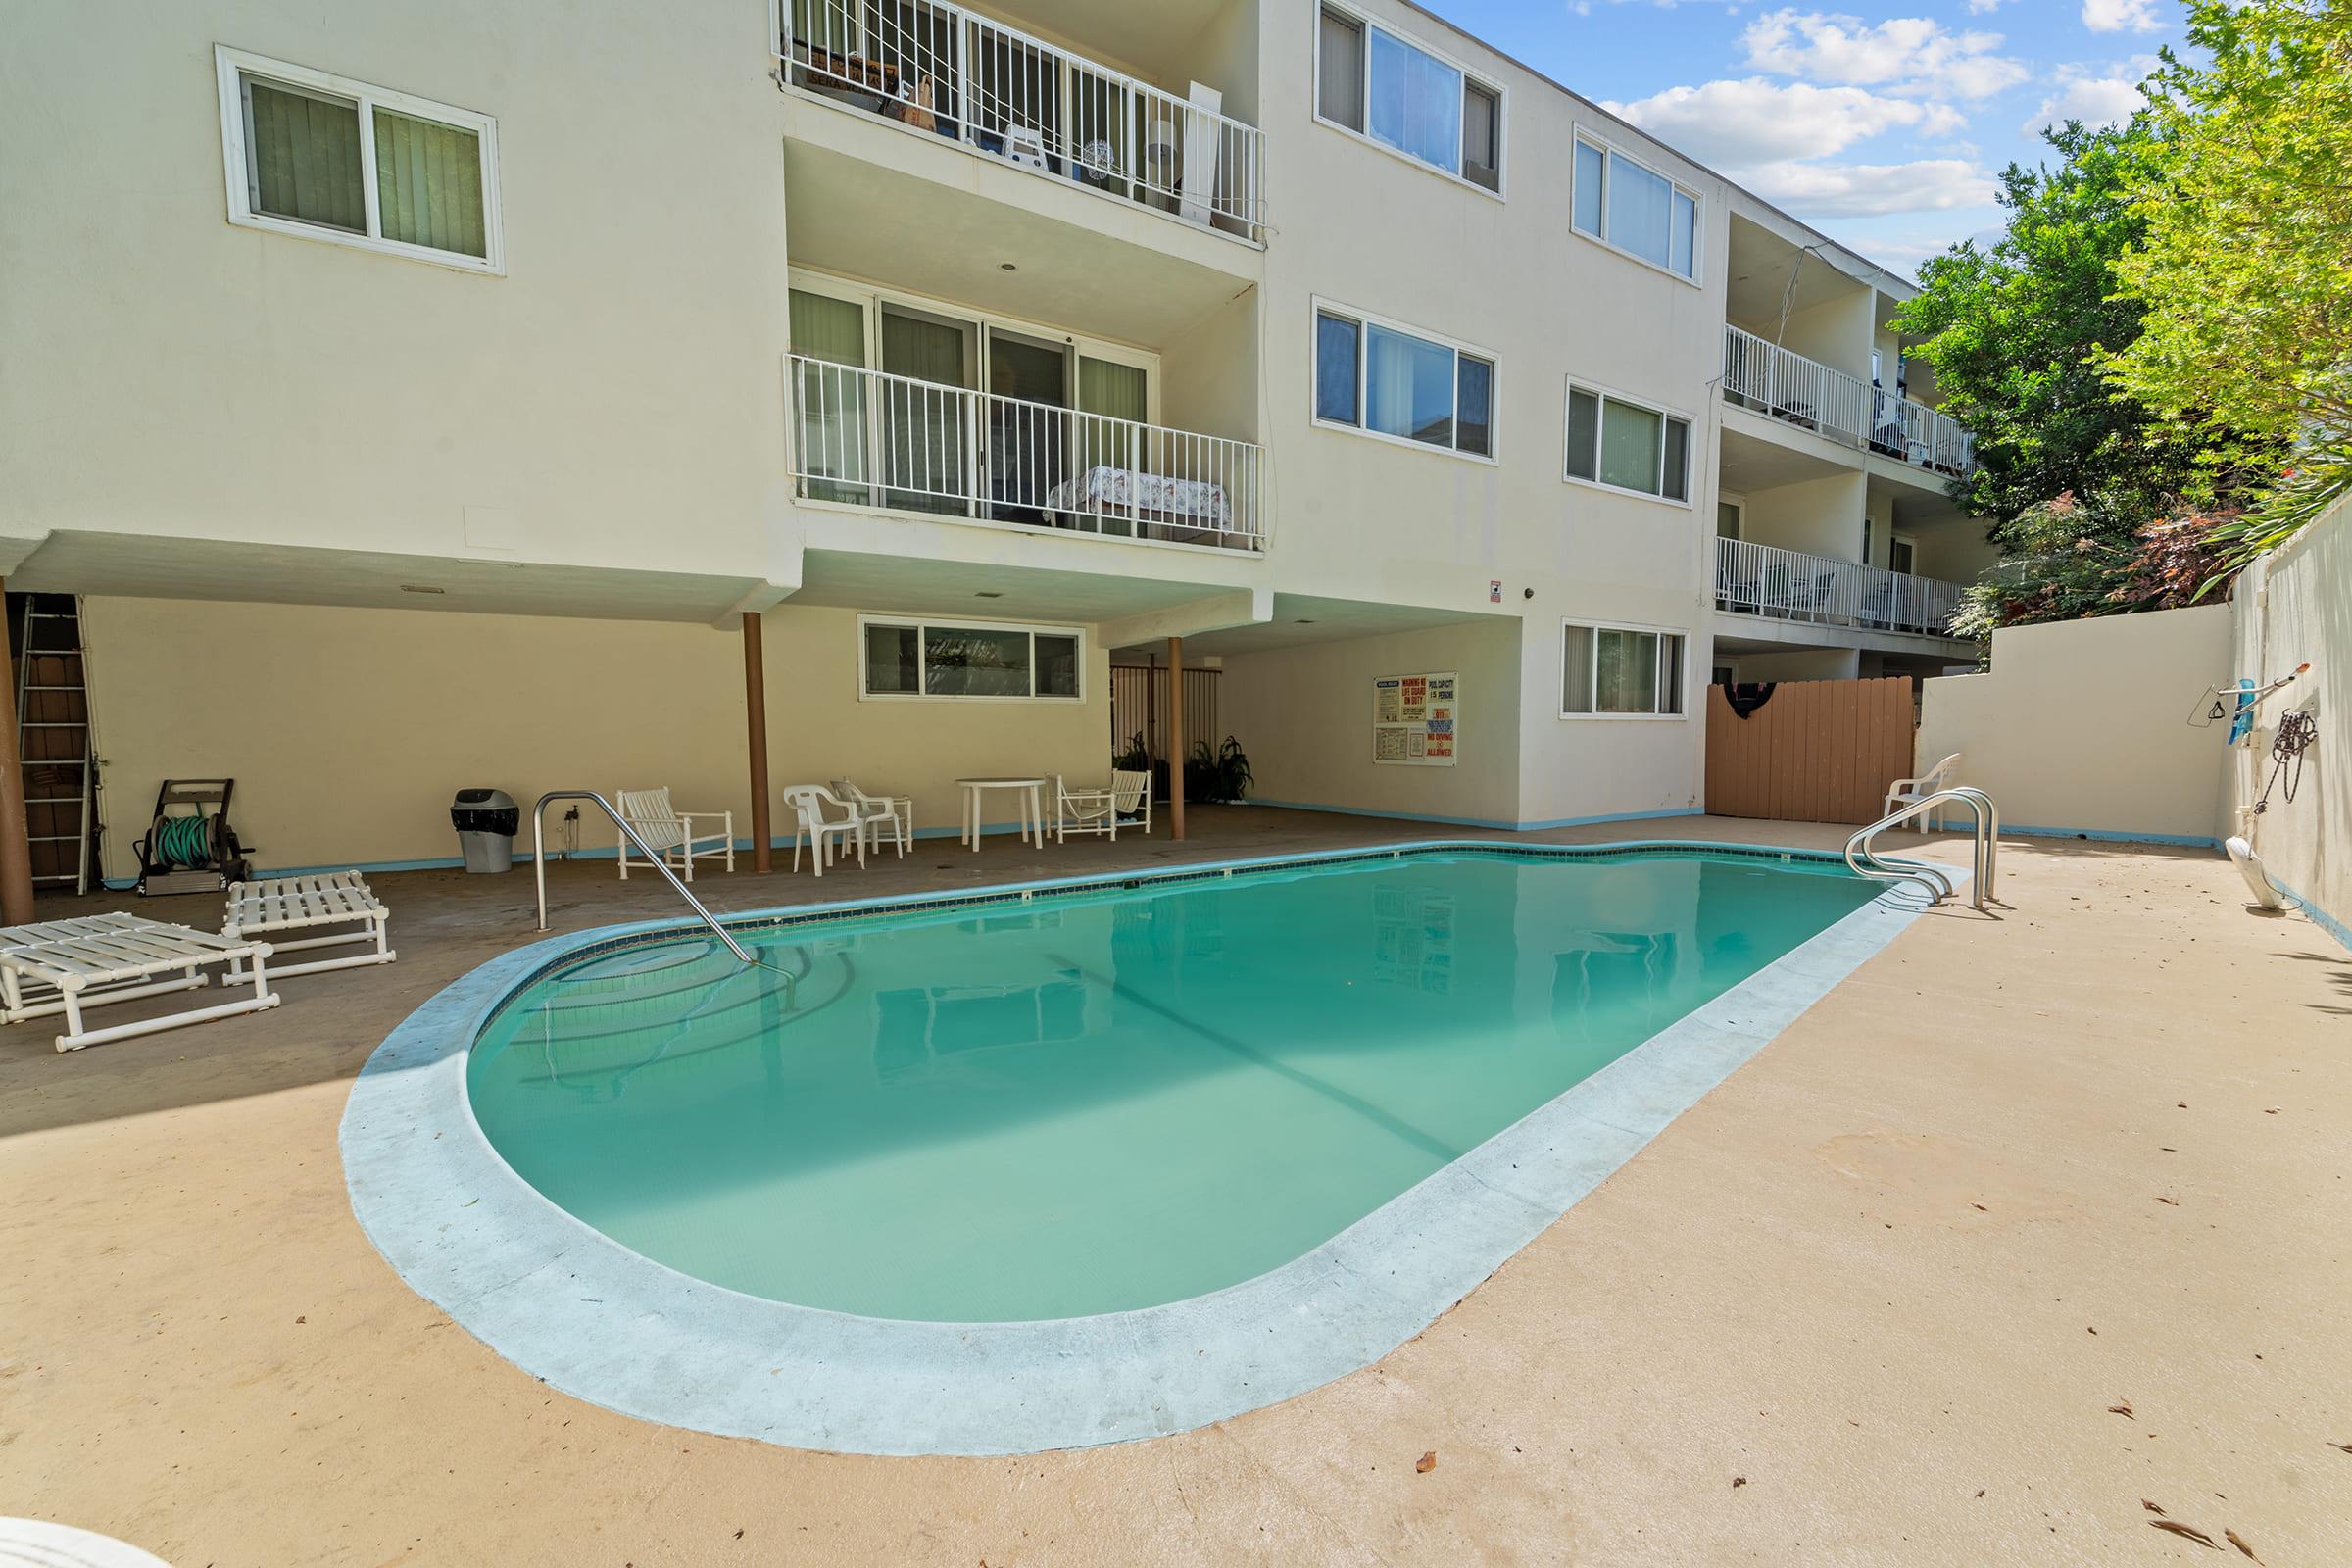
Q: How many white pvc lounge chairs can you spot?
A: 2